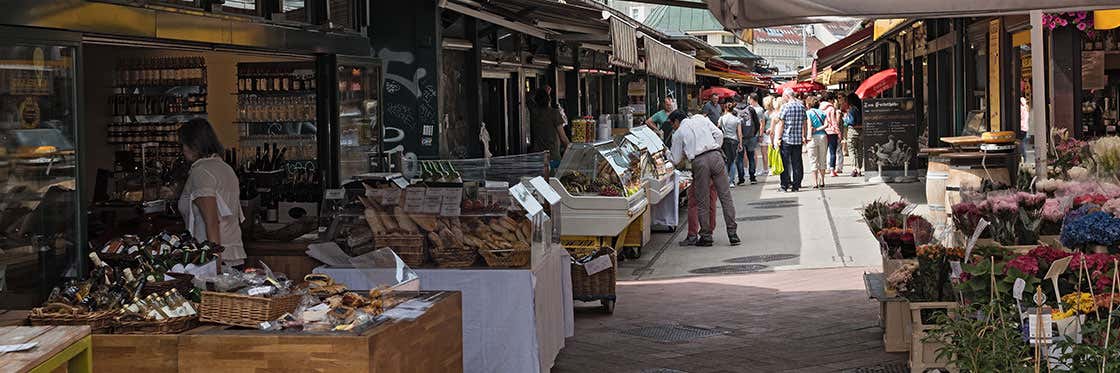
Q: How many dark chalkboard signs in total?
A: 1